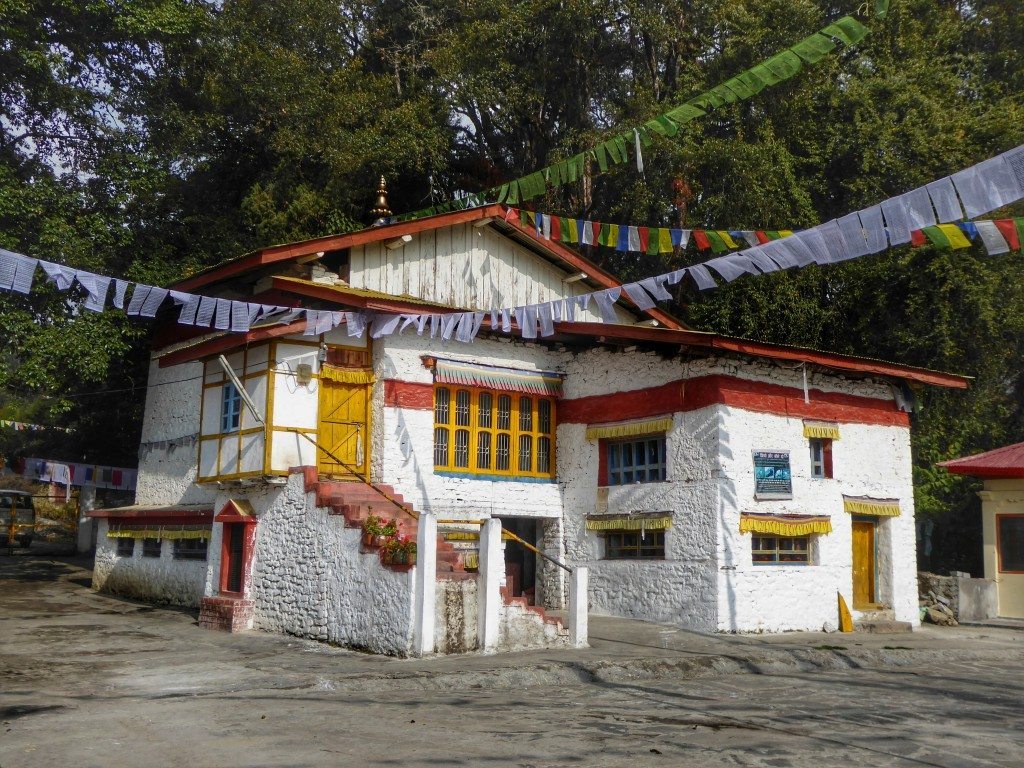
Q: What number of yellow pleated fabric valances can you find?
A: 7